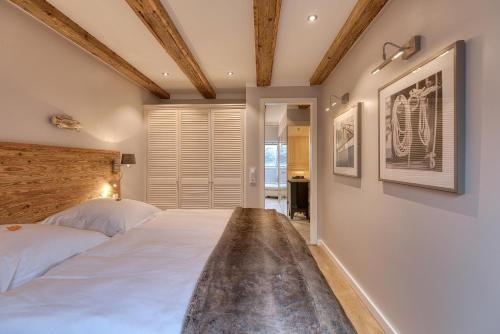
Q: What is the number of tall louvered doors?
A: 3